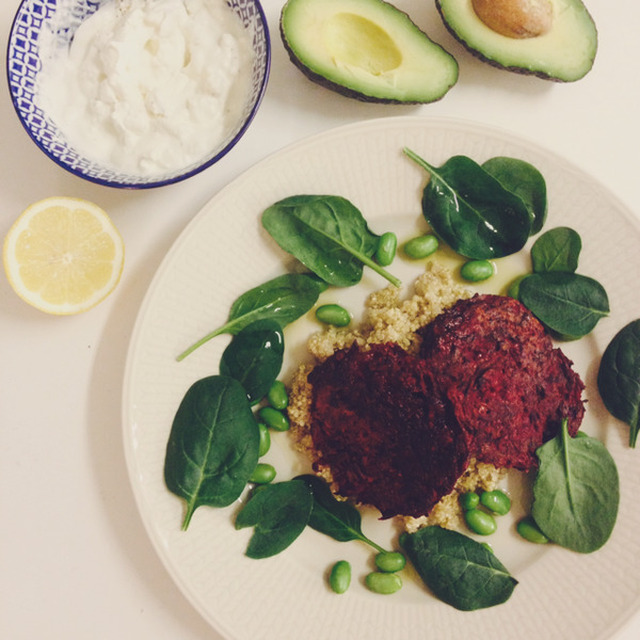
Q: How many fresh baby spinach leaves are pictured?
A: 13